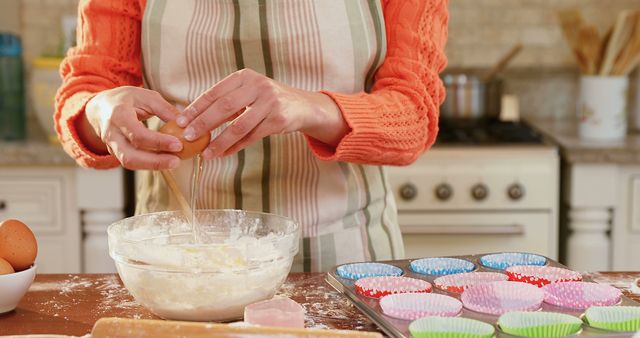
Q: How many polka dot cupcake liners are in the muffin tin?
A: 9